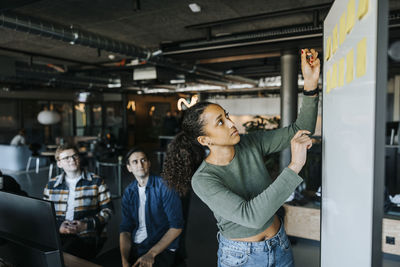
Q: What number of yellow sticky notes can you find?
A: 10